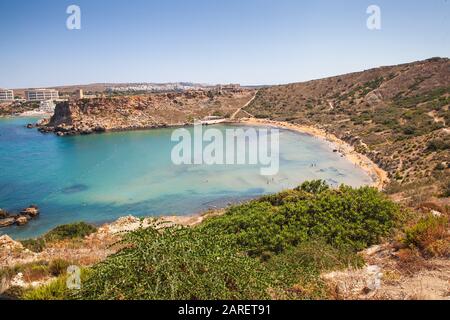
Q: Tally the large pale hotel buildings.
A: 2